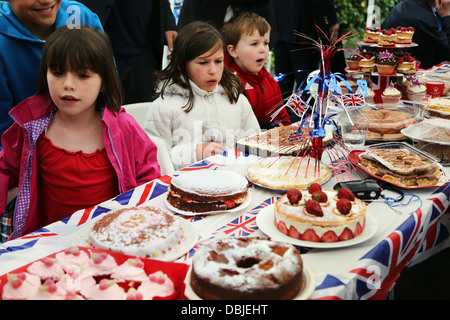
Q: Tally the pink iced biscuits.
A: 11